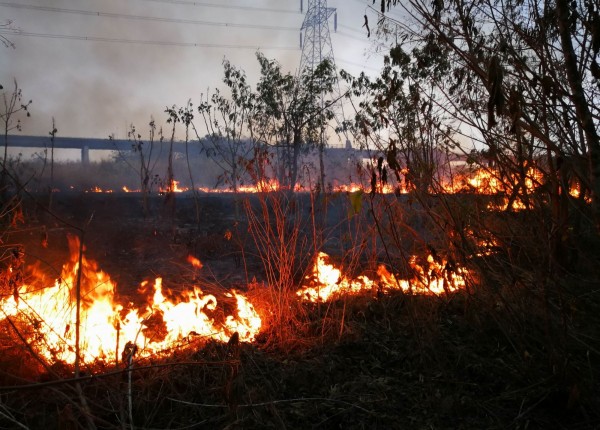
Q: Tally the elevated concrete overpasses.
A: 1